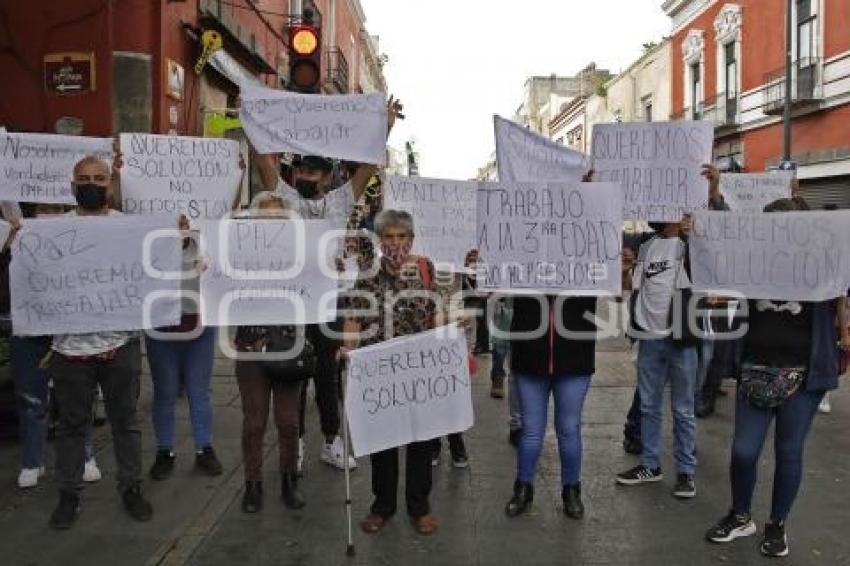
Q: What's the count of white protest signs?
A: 12